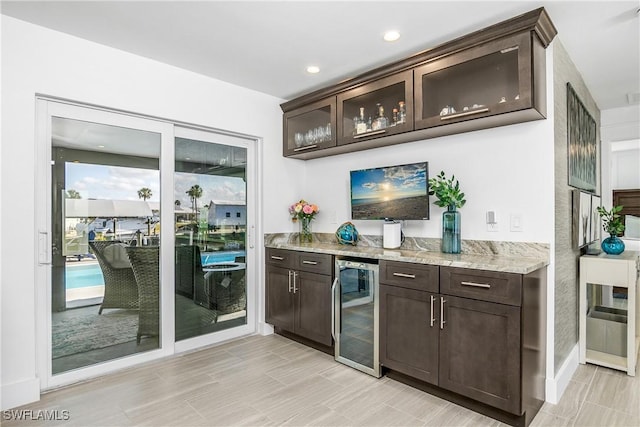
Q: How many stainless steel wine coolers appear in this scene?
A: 1